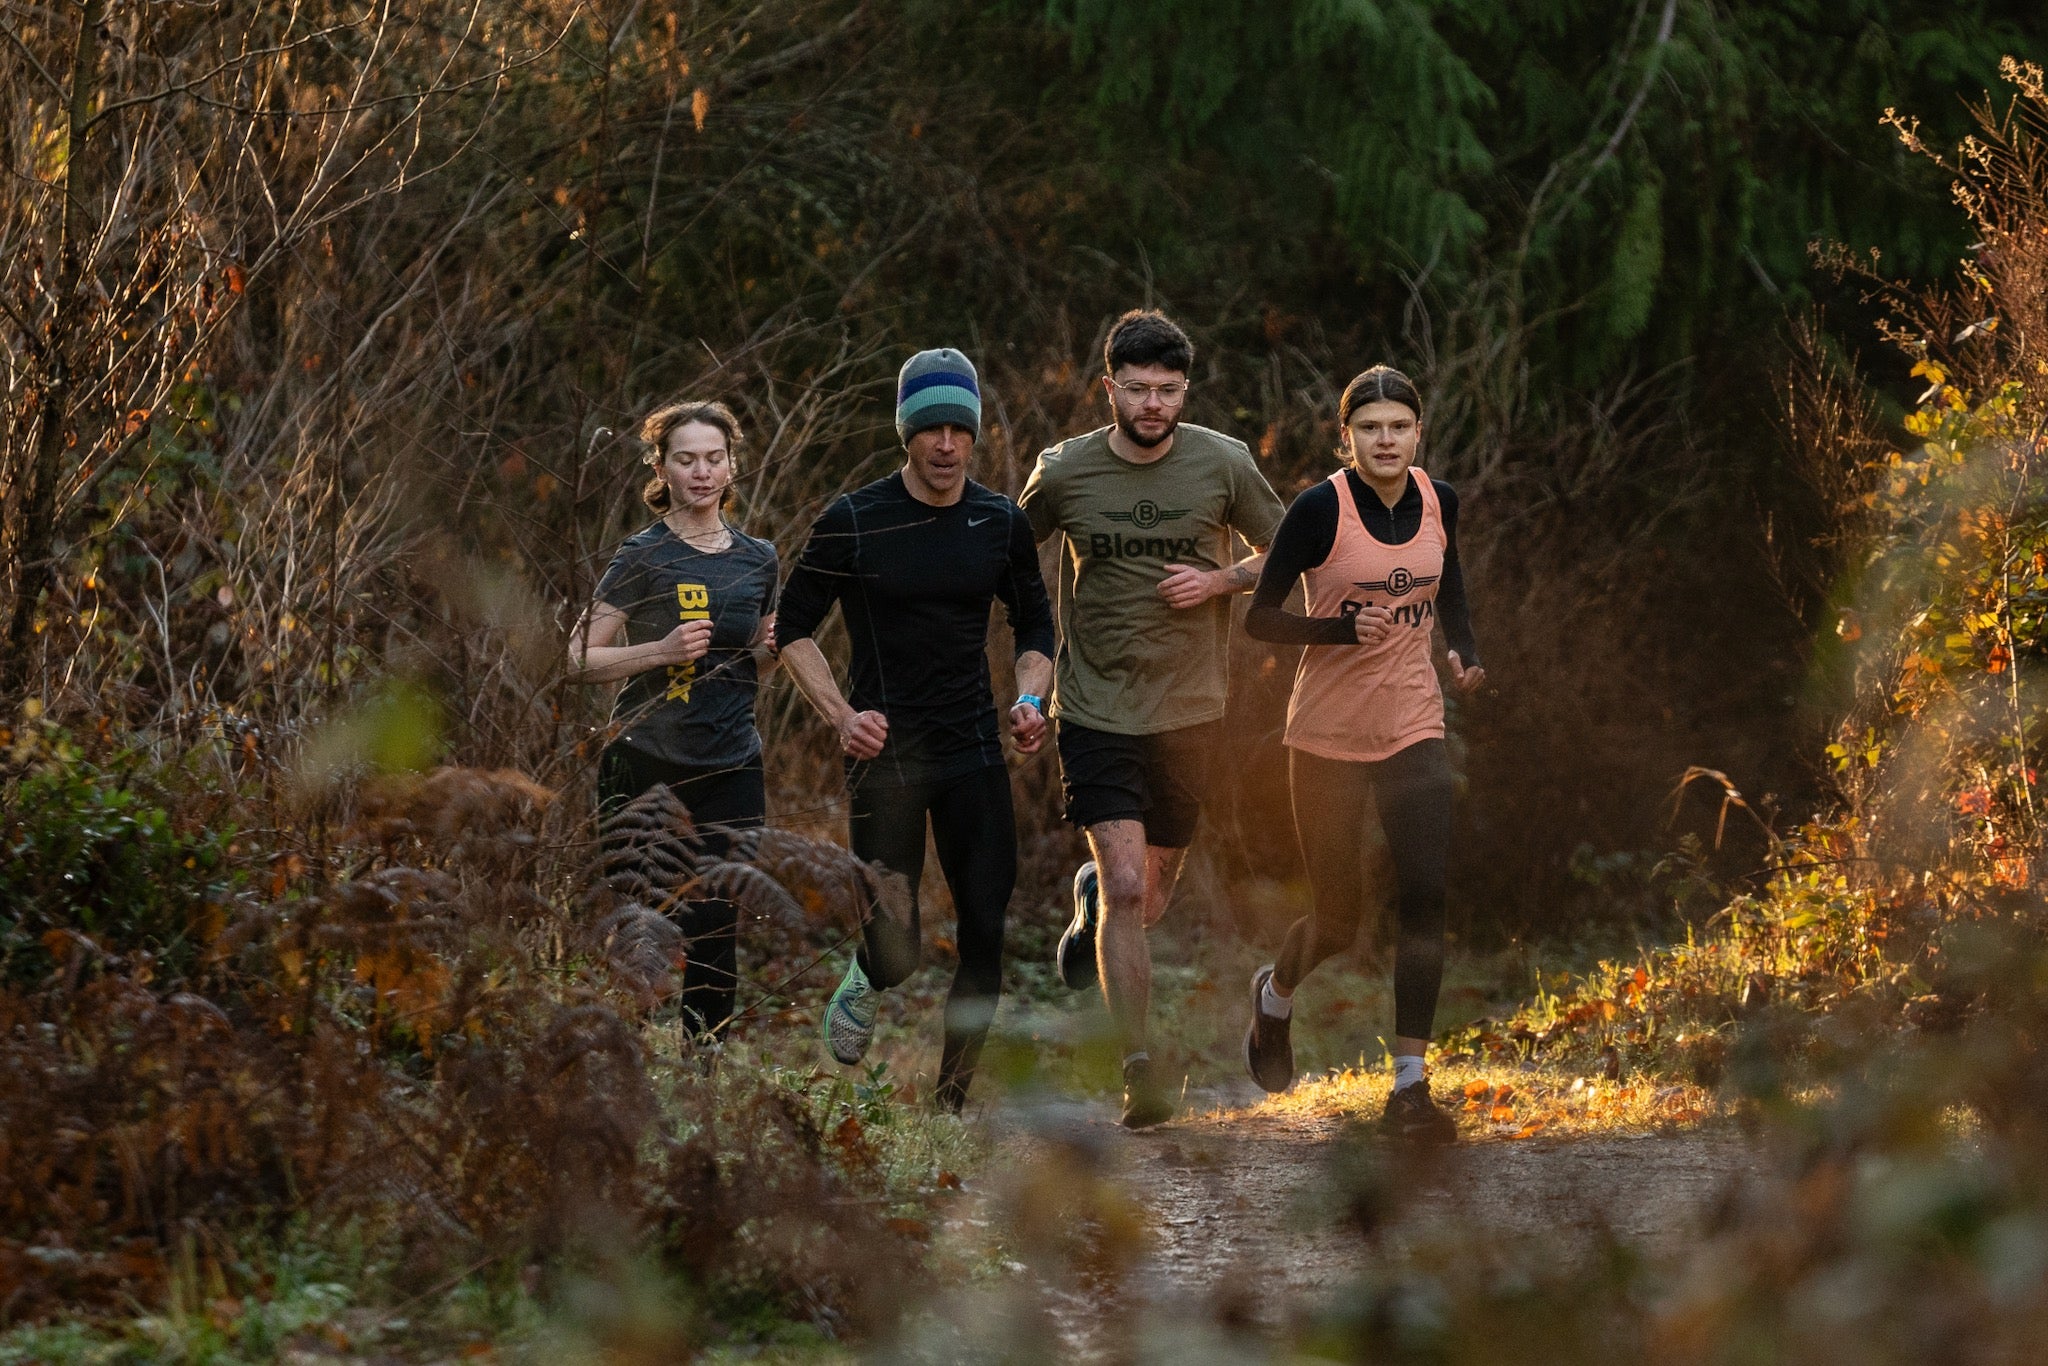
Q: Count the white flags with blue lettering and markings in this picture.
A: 0